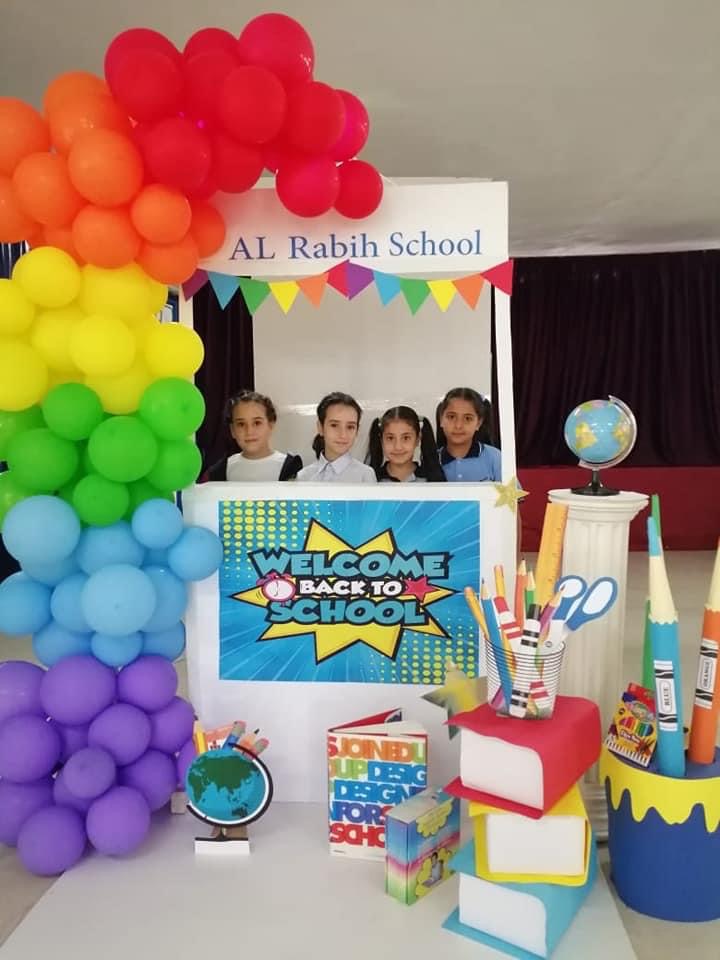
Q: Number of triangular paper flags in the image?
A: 12